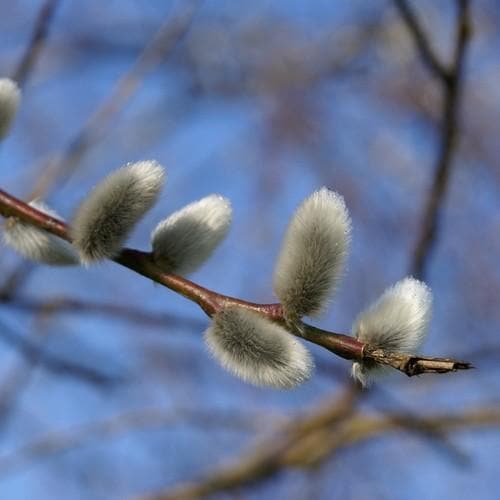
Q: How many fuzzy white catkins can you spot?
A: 7